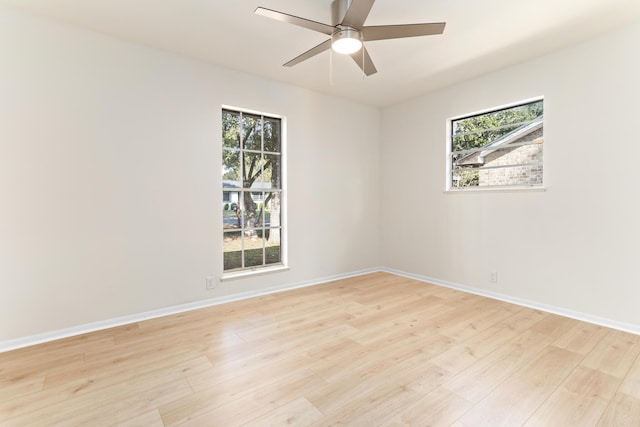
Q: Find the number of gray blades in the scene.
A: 5